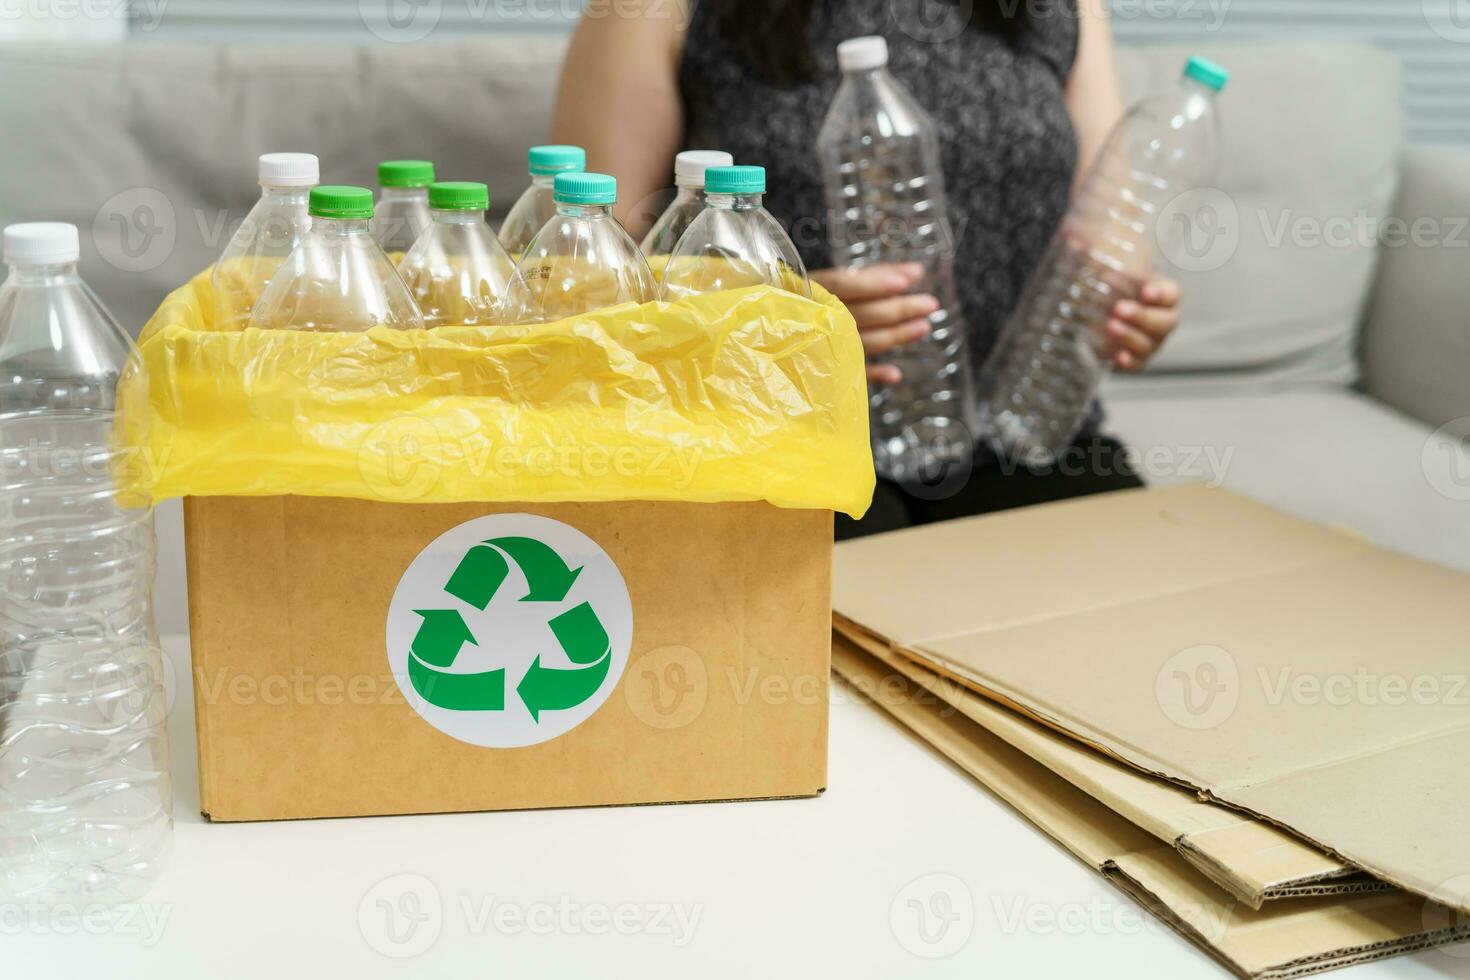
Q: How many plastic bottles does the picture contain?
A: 11